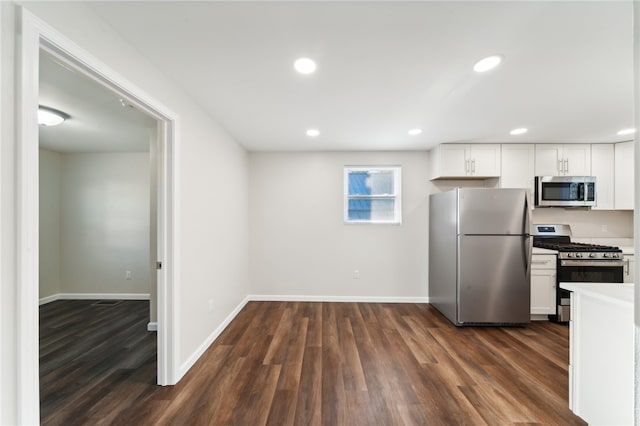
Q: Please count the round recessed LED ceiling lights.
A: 6